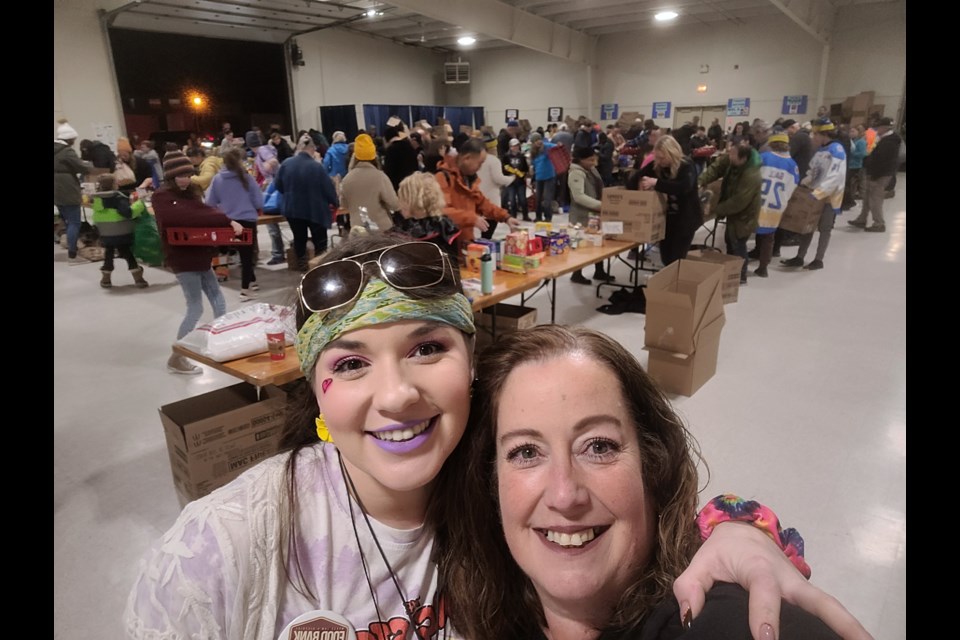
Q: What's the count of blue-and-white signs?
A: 4